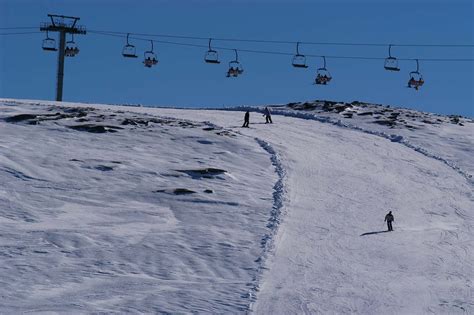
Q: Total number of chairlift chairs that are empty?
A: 5